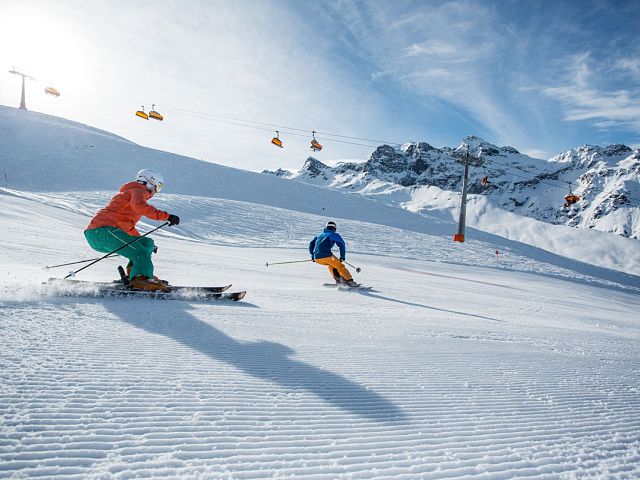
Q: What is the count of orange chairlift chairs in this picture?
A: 7